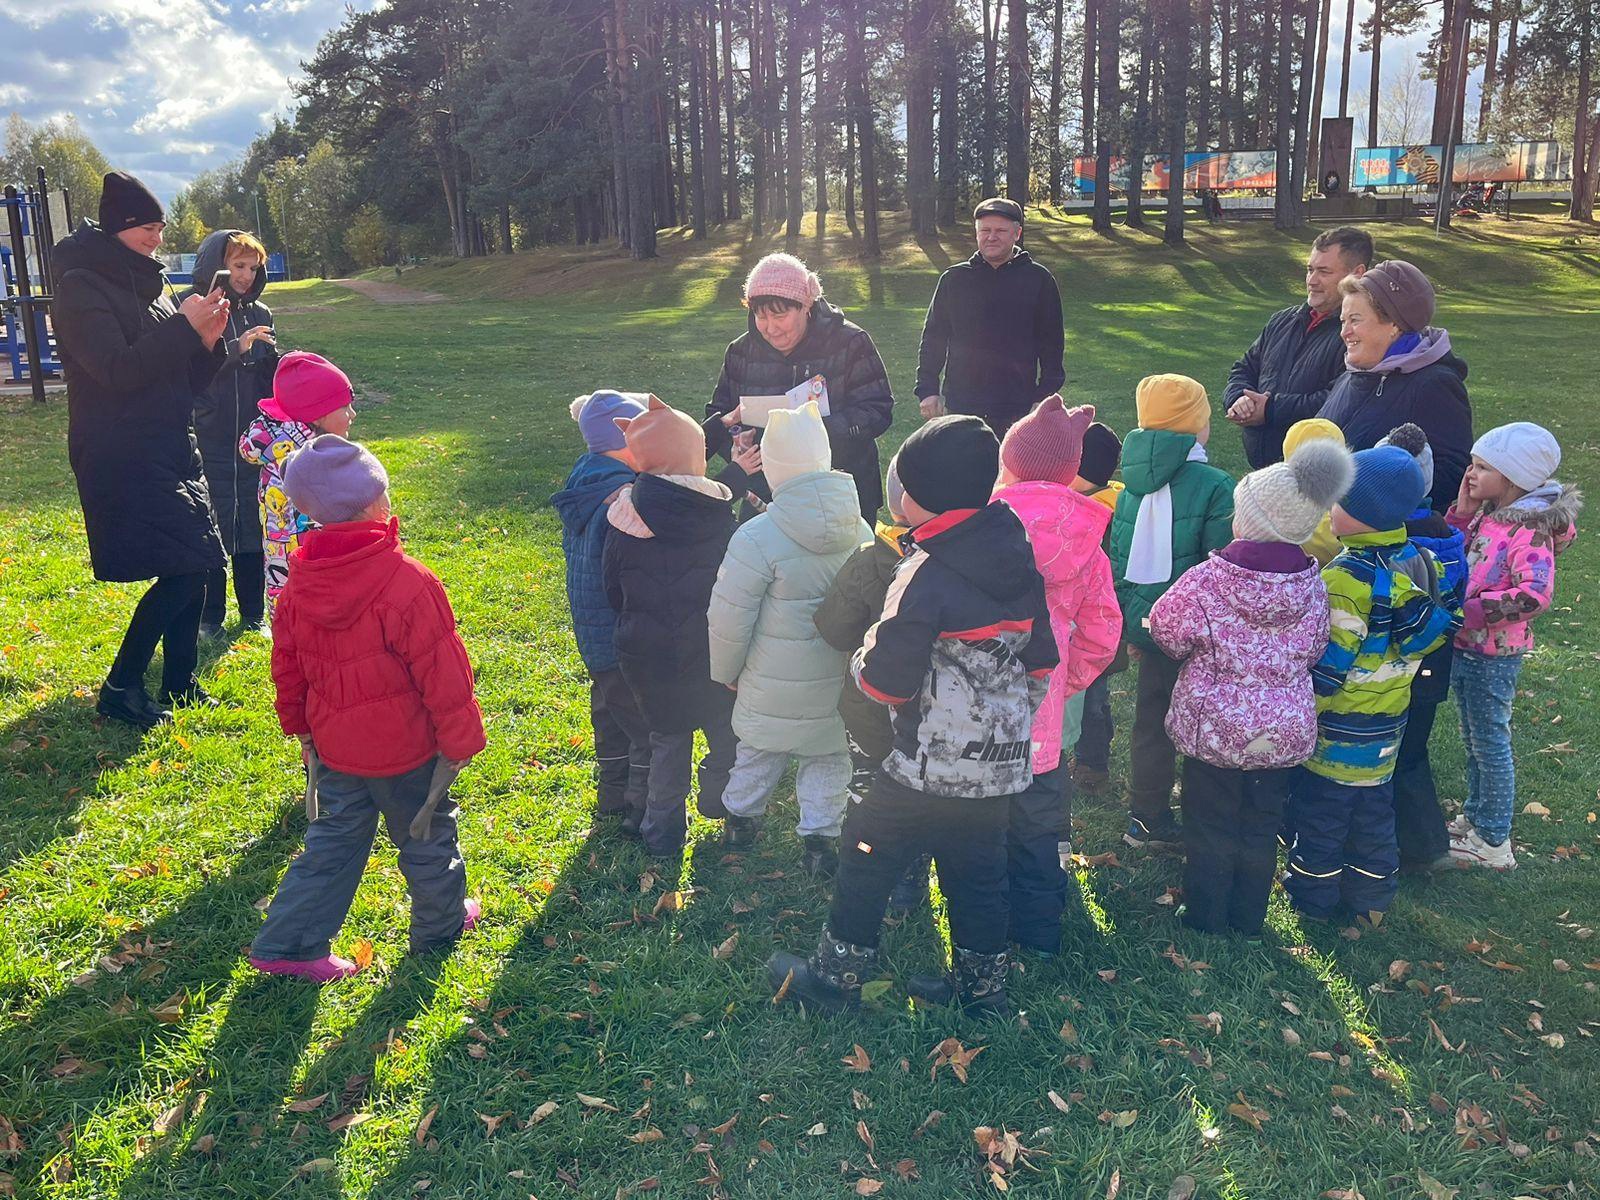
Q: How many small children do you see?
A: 15